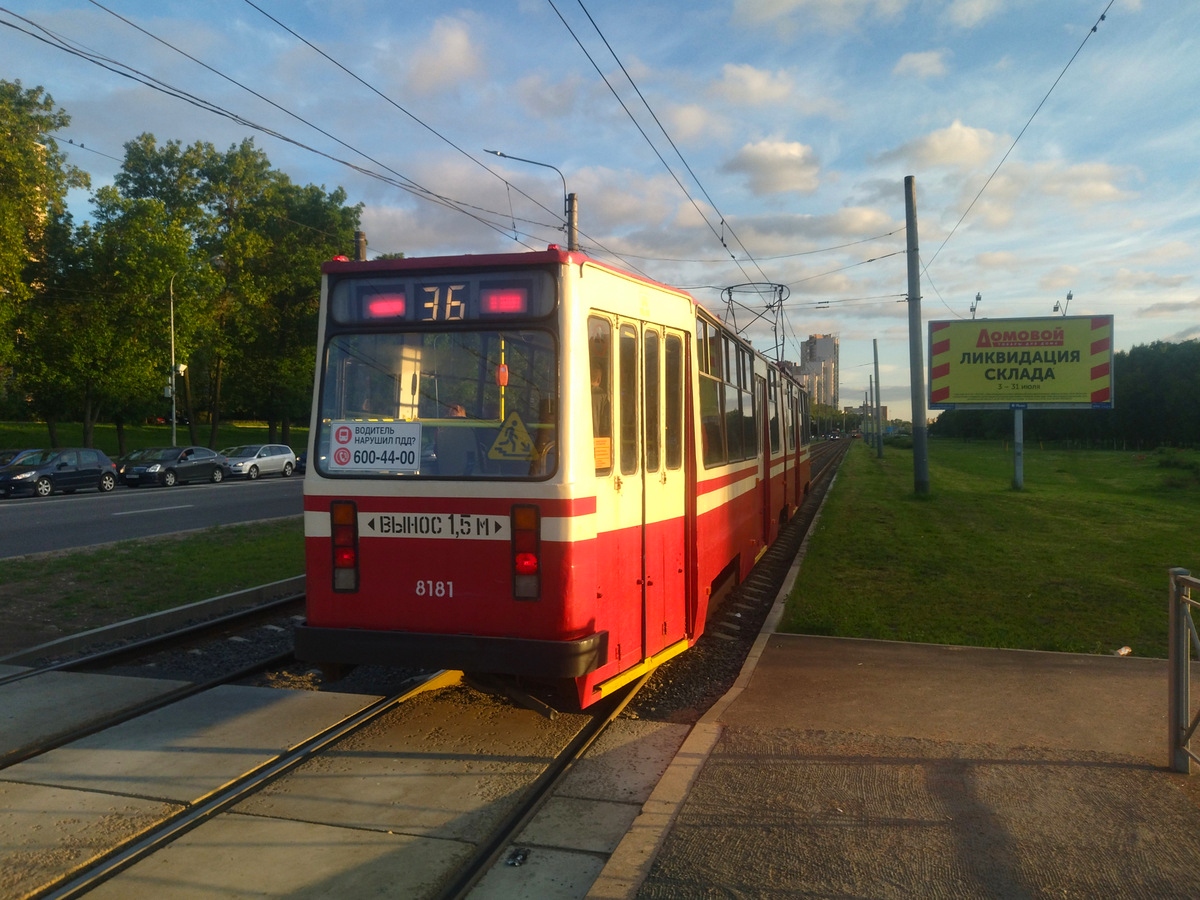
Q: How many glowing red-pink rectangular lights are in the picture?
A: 2